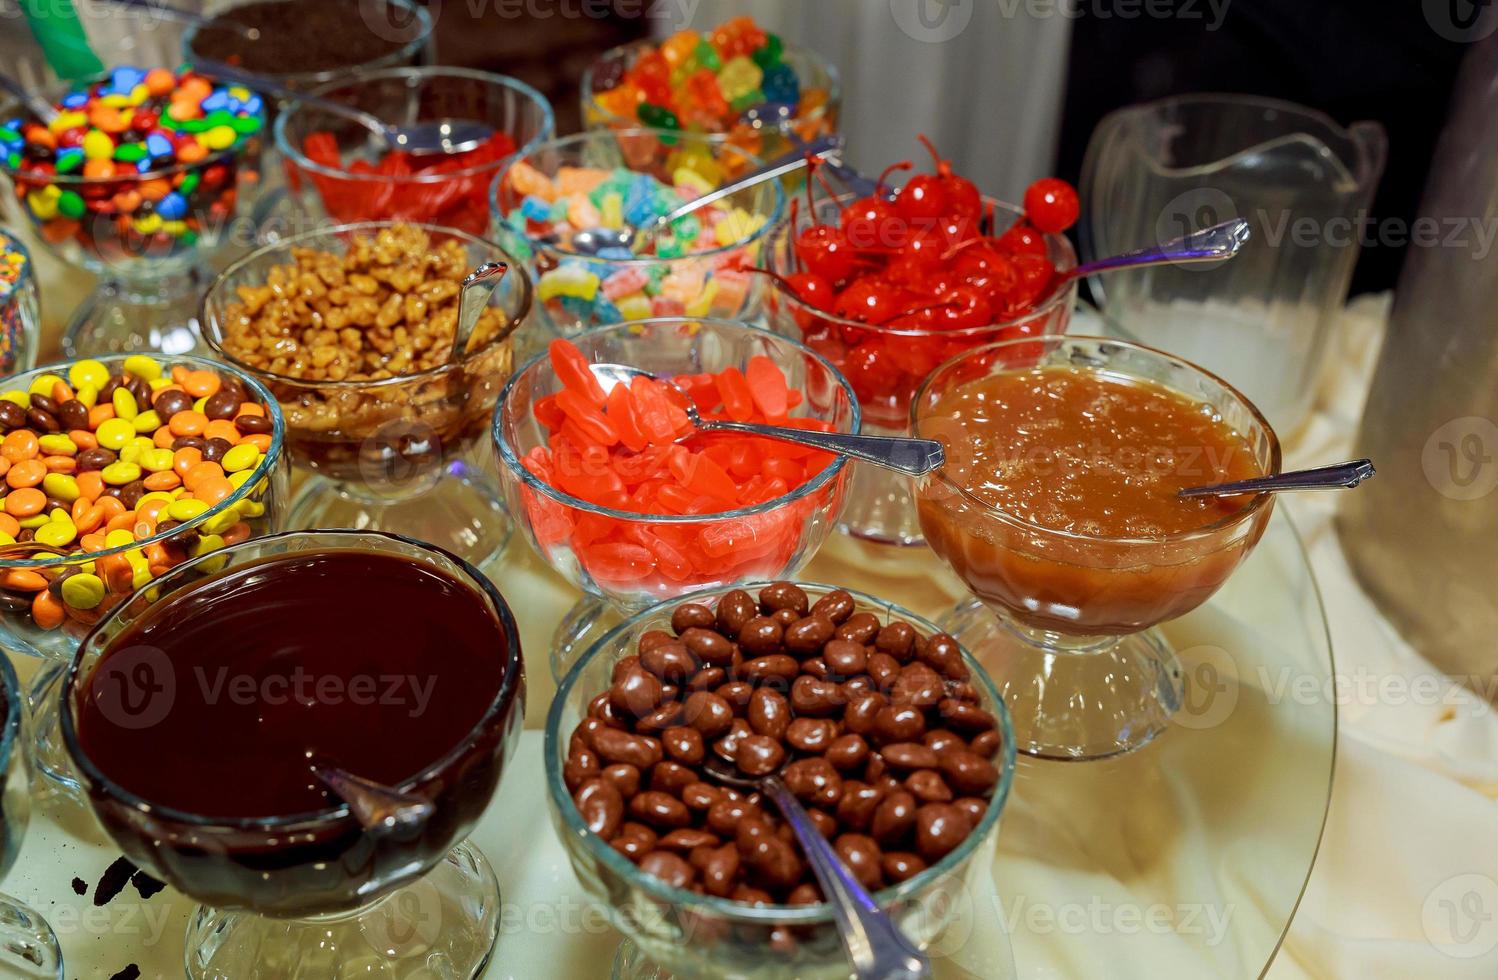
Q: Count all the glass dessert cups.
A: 14